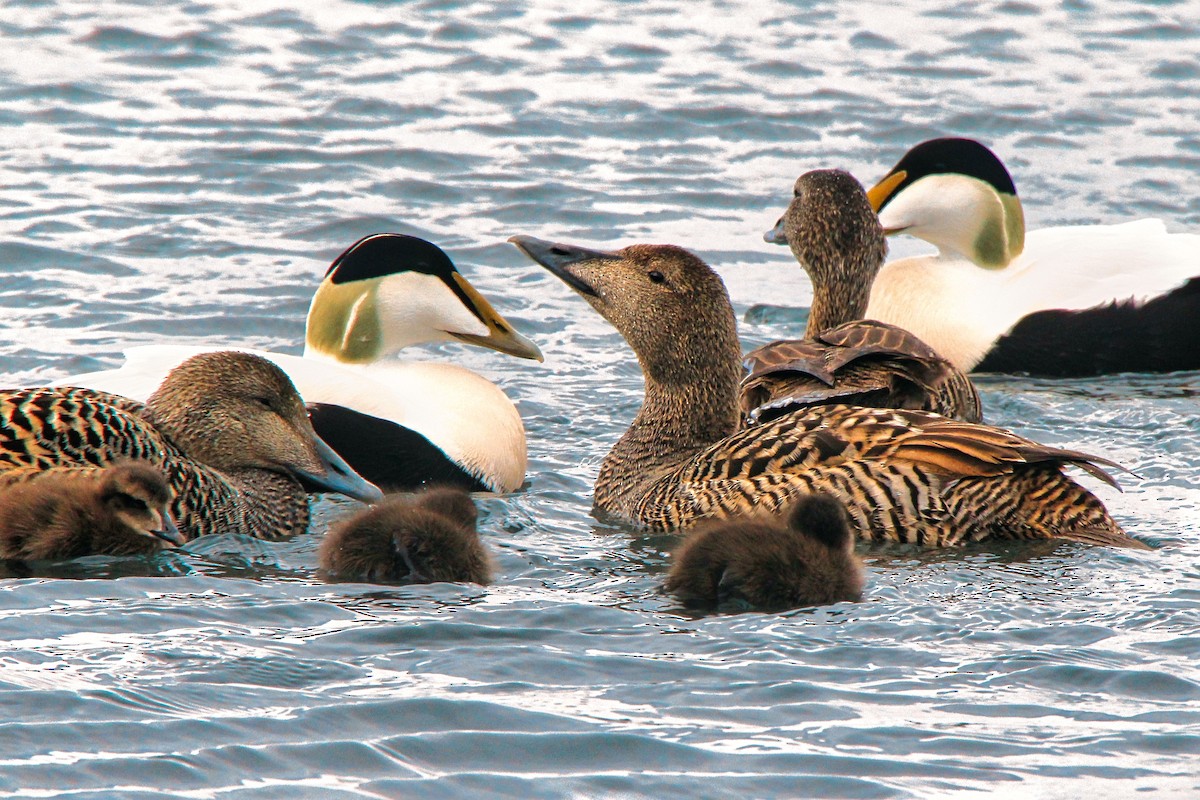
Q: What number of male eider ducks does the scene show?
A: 2